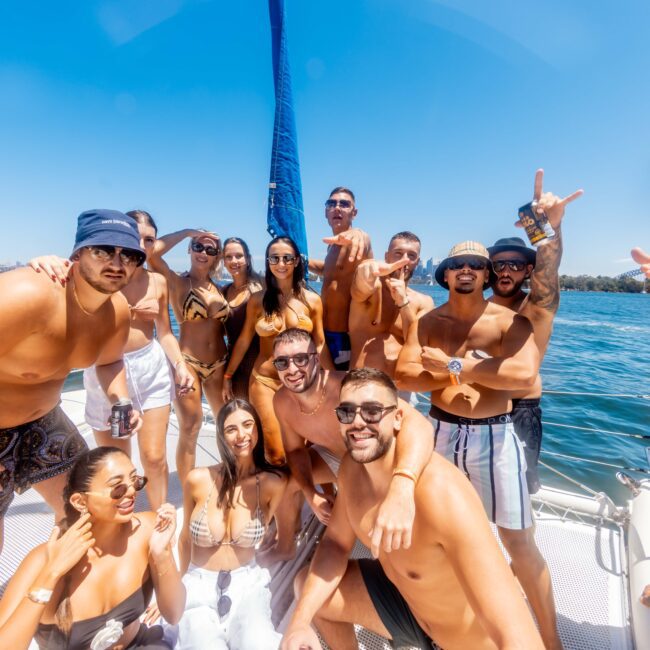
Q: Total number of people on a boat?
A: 13